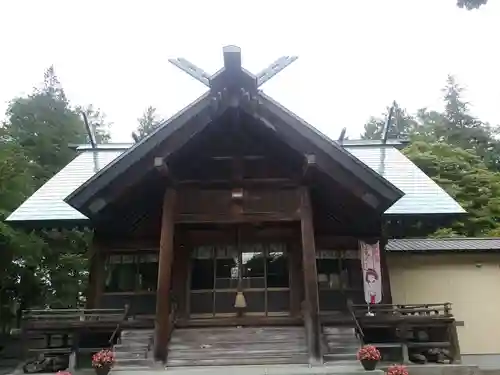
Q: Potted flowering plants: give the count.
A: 4